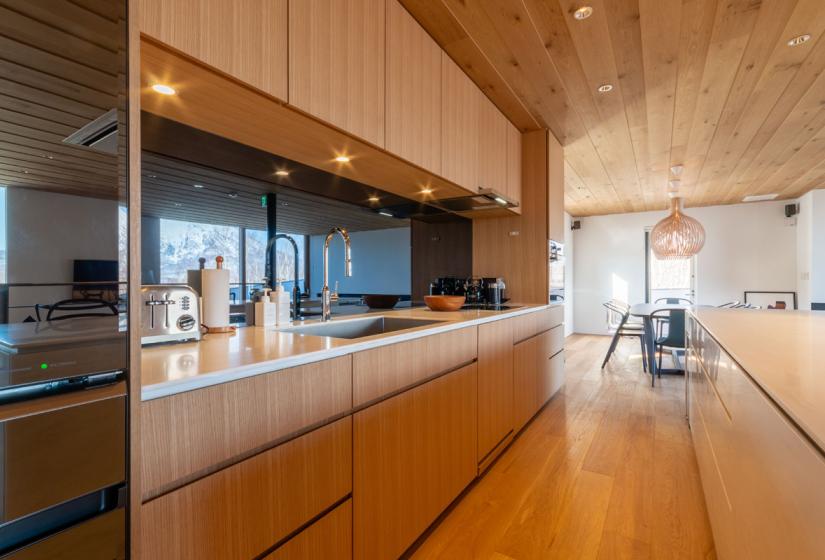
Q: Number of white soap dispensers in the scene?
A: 2